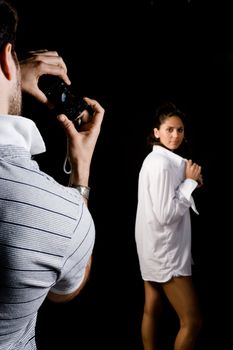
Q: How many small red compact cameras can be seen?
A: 0